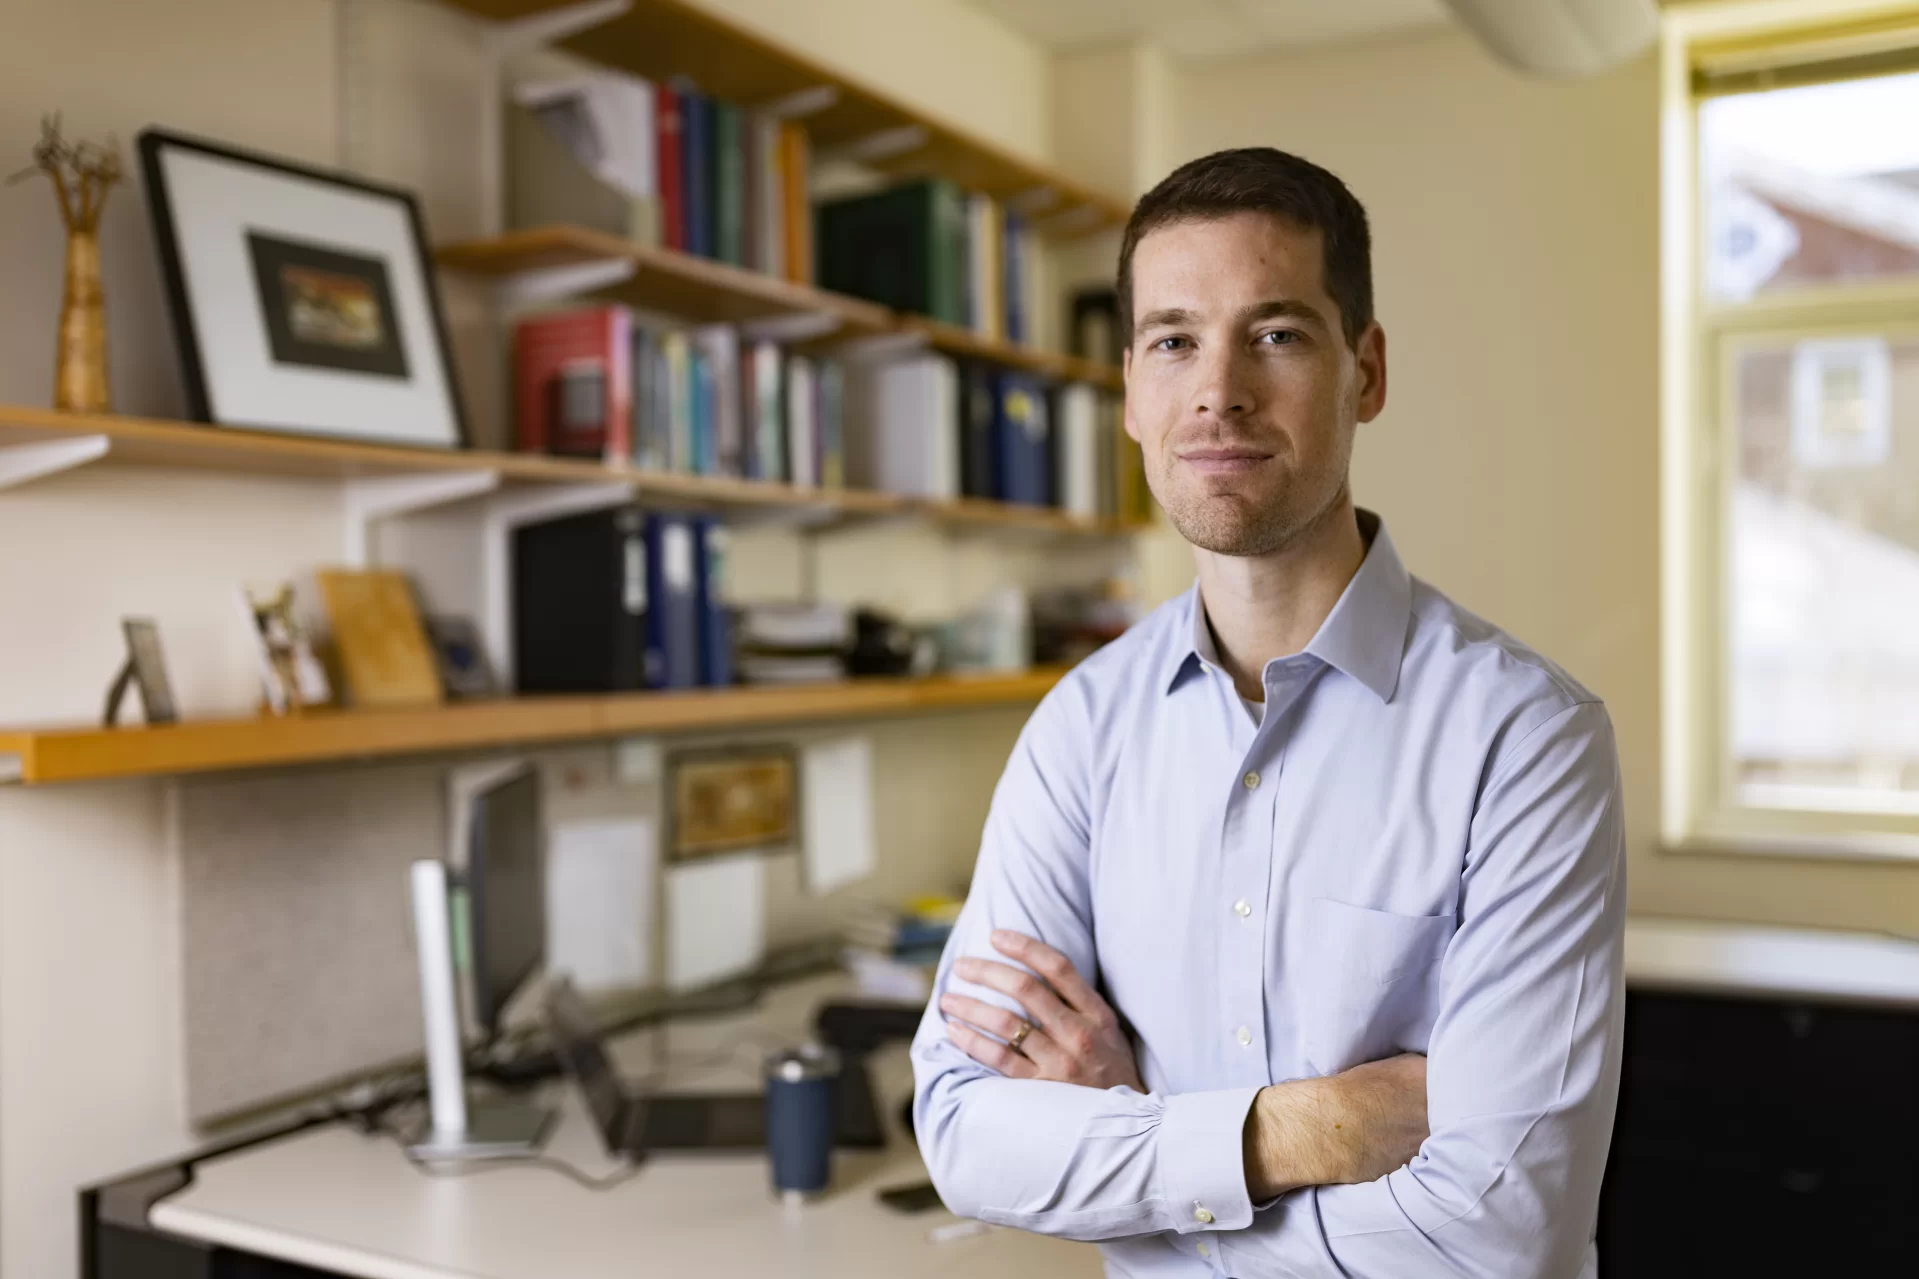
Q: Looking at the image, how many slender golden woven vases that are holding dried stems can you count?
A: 1